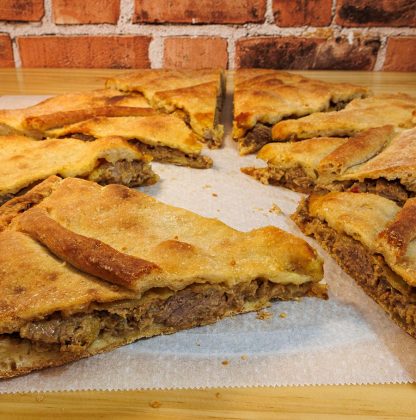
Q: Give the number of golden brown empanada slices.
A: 8